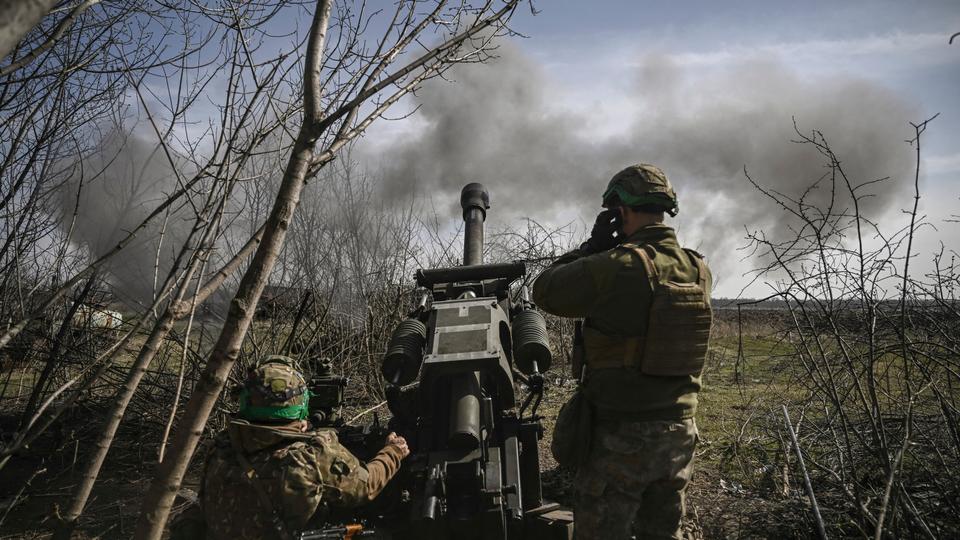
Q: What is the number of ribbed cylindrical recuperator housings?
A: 2